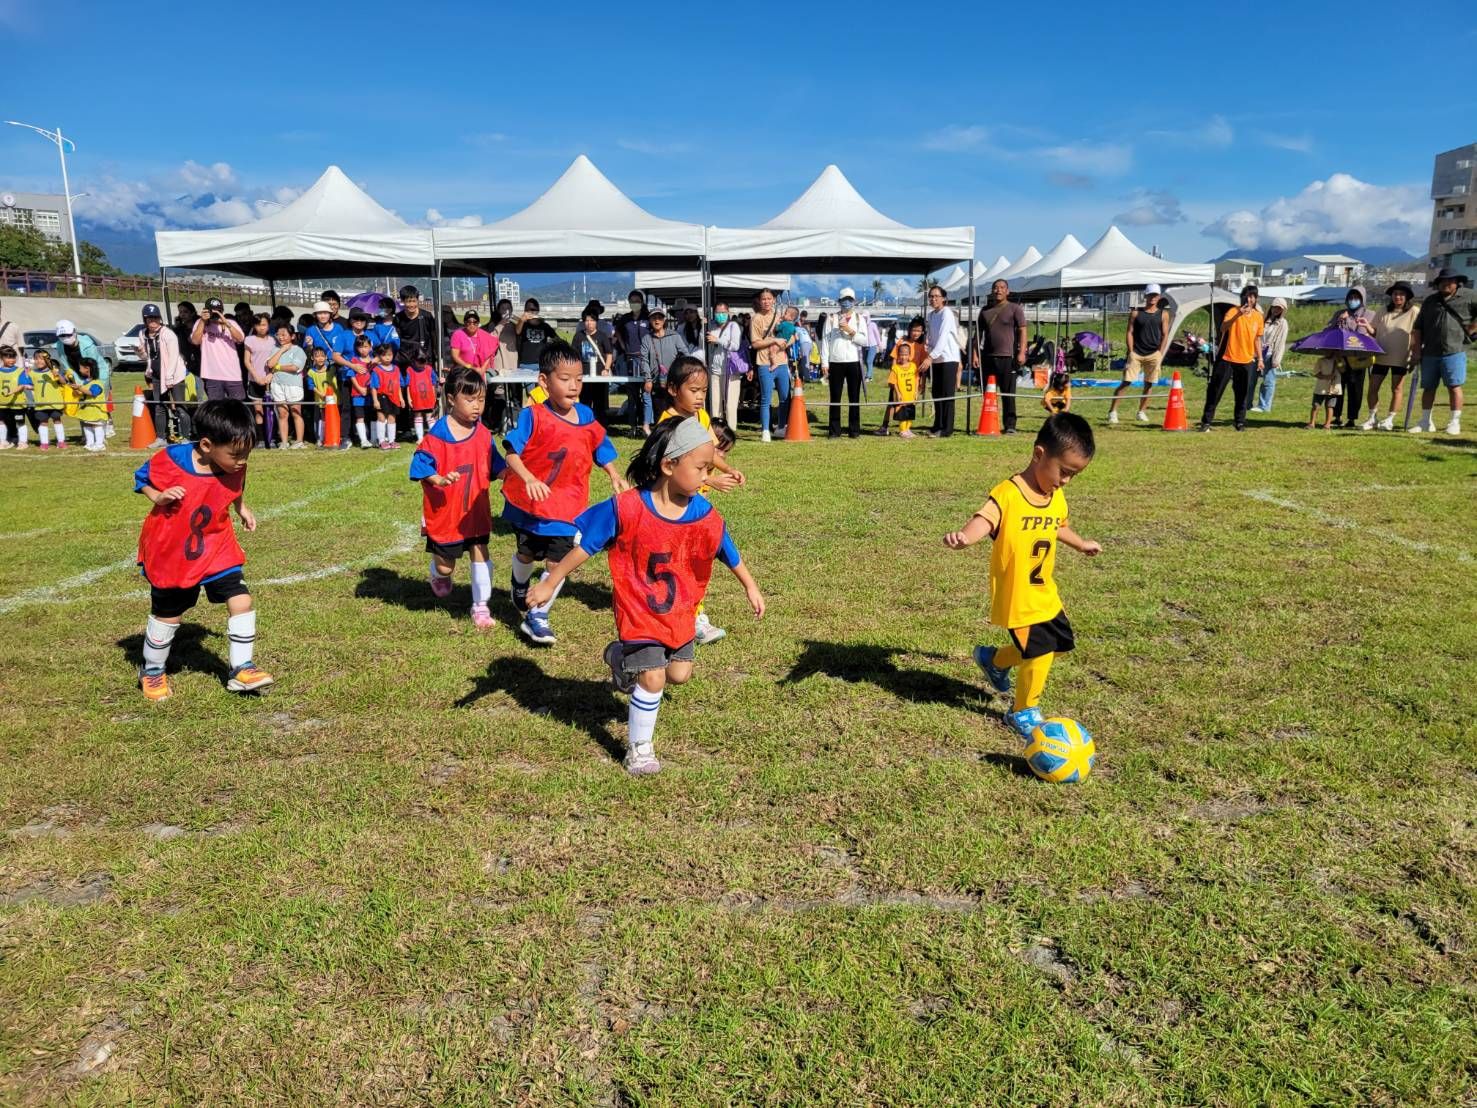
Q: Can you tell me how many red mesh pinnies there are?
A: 7